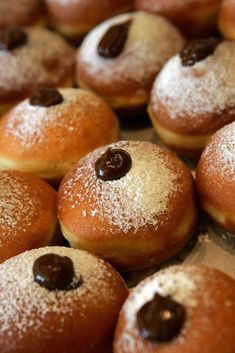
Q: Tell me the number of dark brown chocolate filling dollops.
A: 7